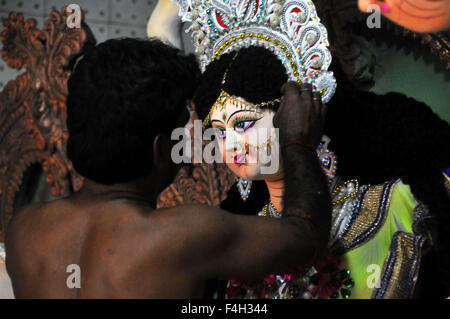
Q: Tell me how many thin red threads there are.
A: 2